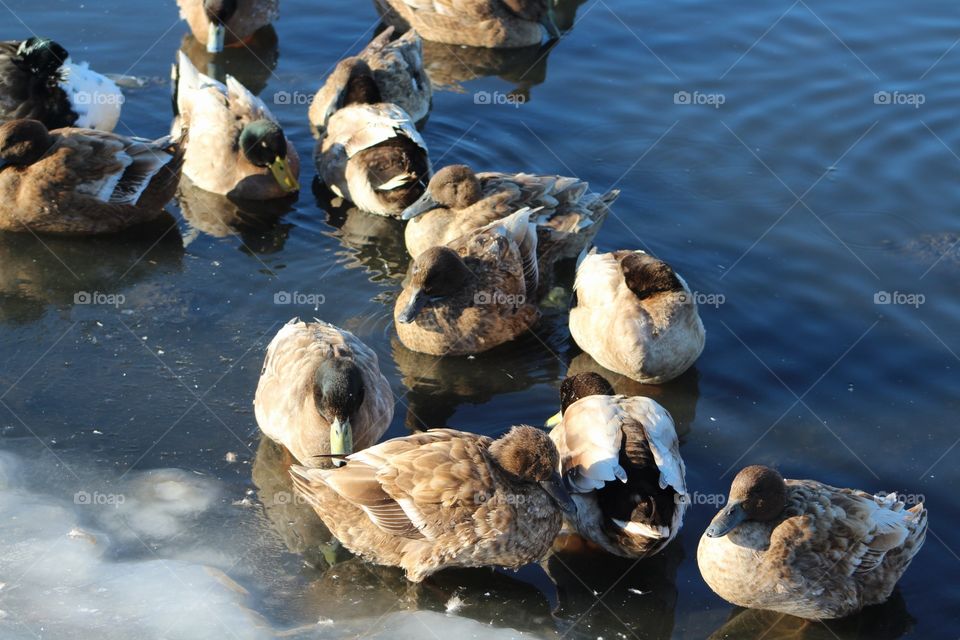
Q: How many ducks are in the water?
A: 14